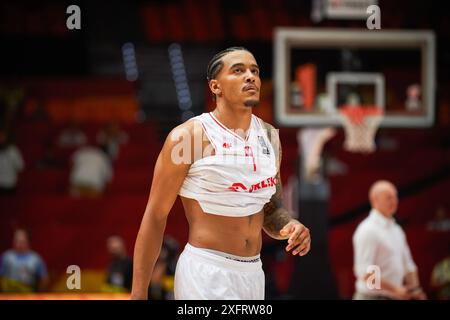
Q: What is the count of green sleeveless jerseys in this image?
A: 0